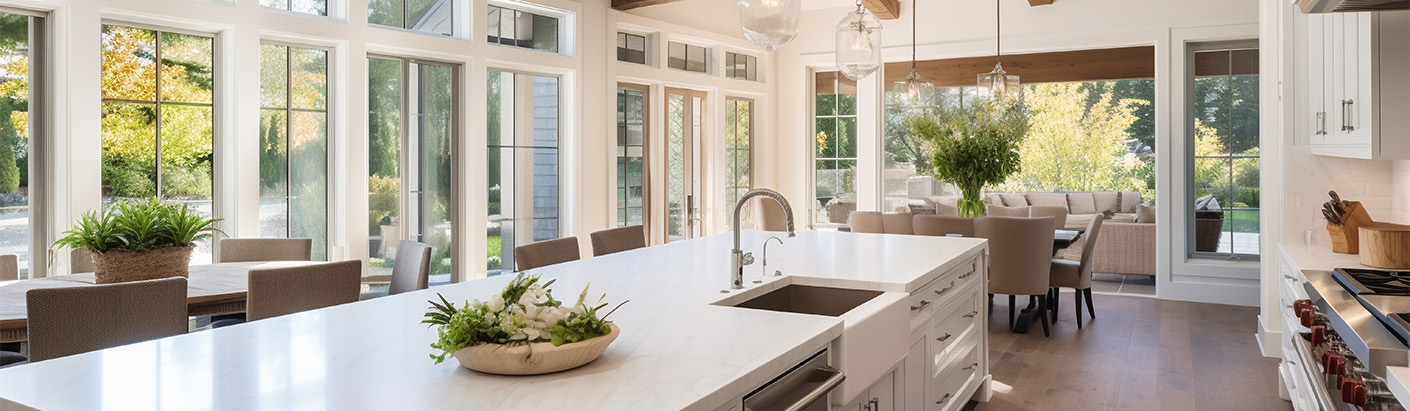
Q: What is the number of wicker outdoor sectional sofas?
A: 1